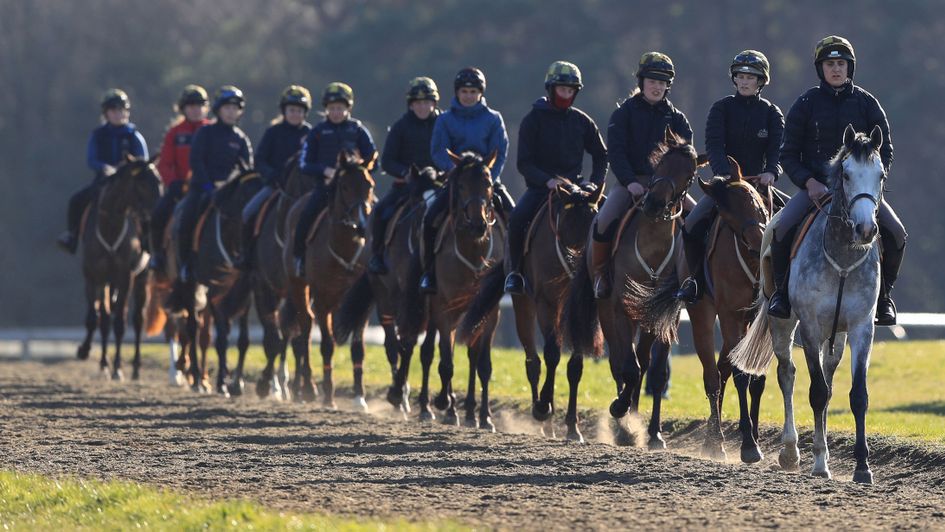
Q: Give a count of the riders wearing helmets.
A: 11